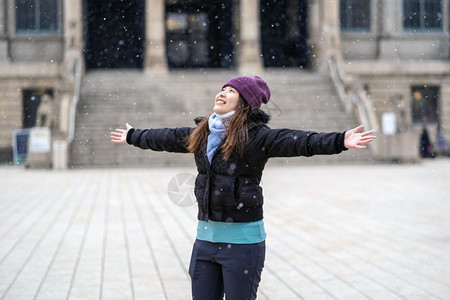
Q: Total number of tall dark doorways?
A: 3